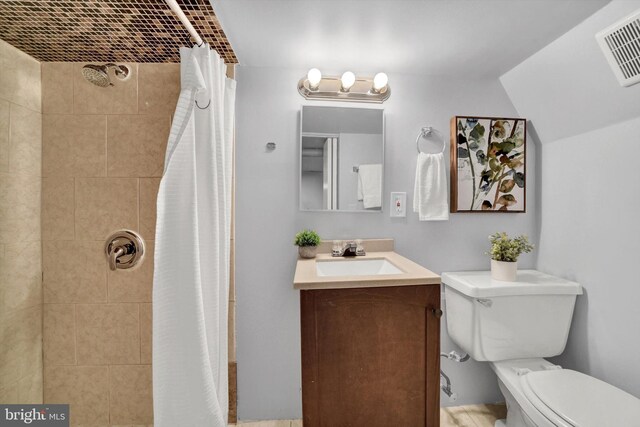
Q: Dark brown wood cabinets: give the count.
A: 1